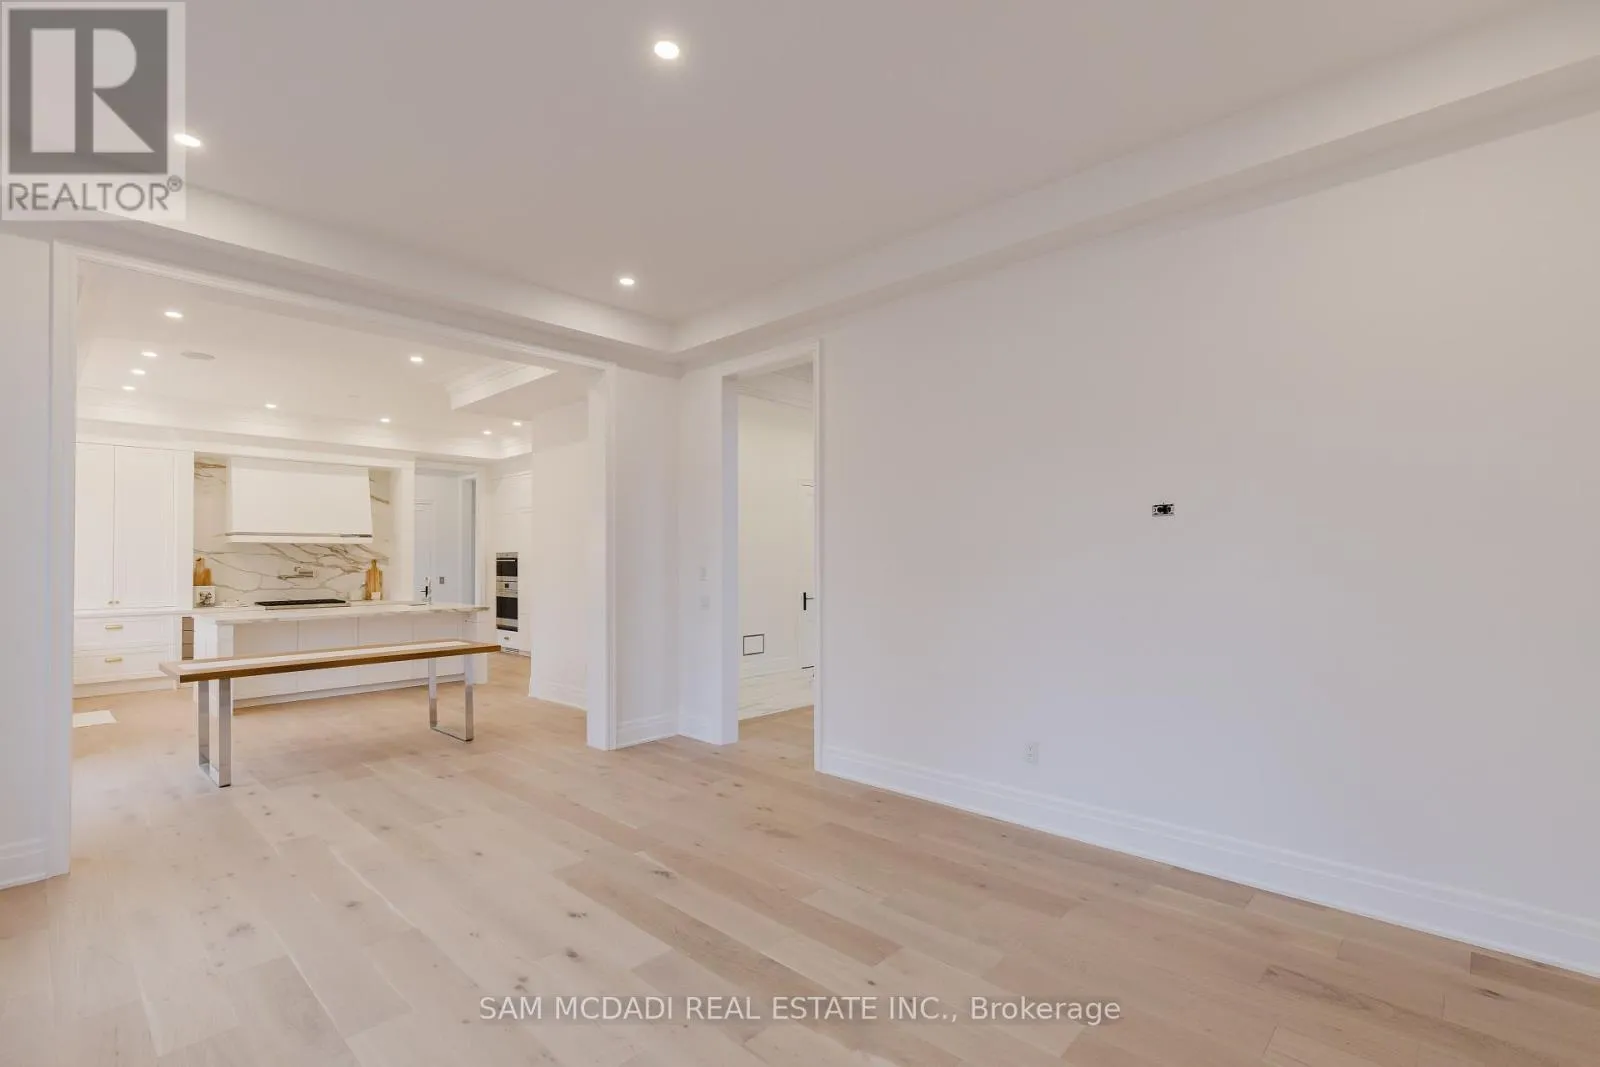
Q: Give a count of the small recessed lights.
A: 12